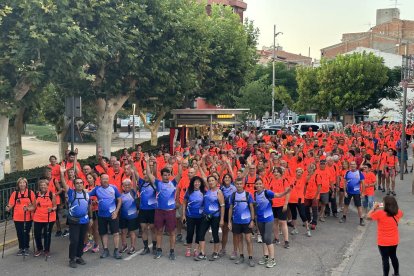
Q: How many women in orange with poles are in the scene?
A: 2